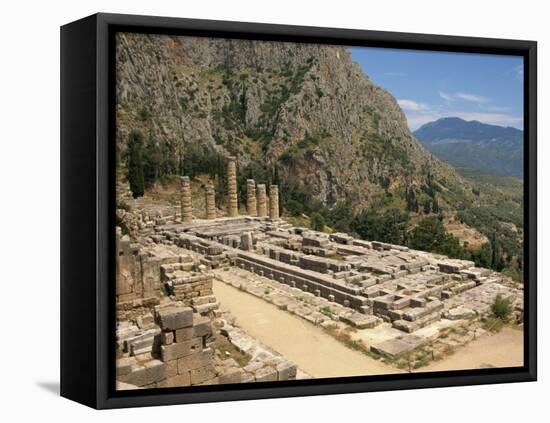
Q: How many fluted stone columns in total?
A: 6